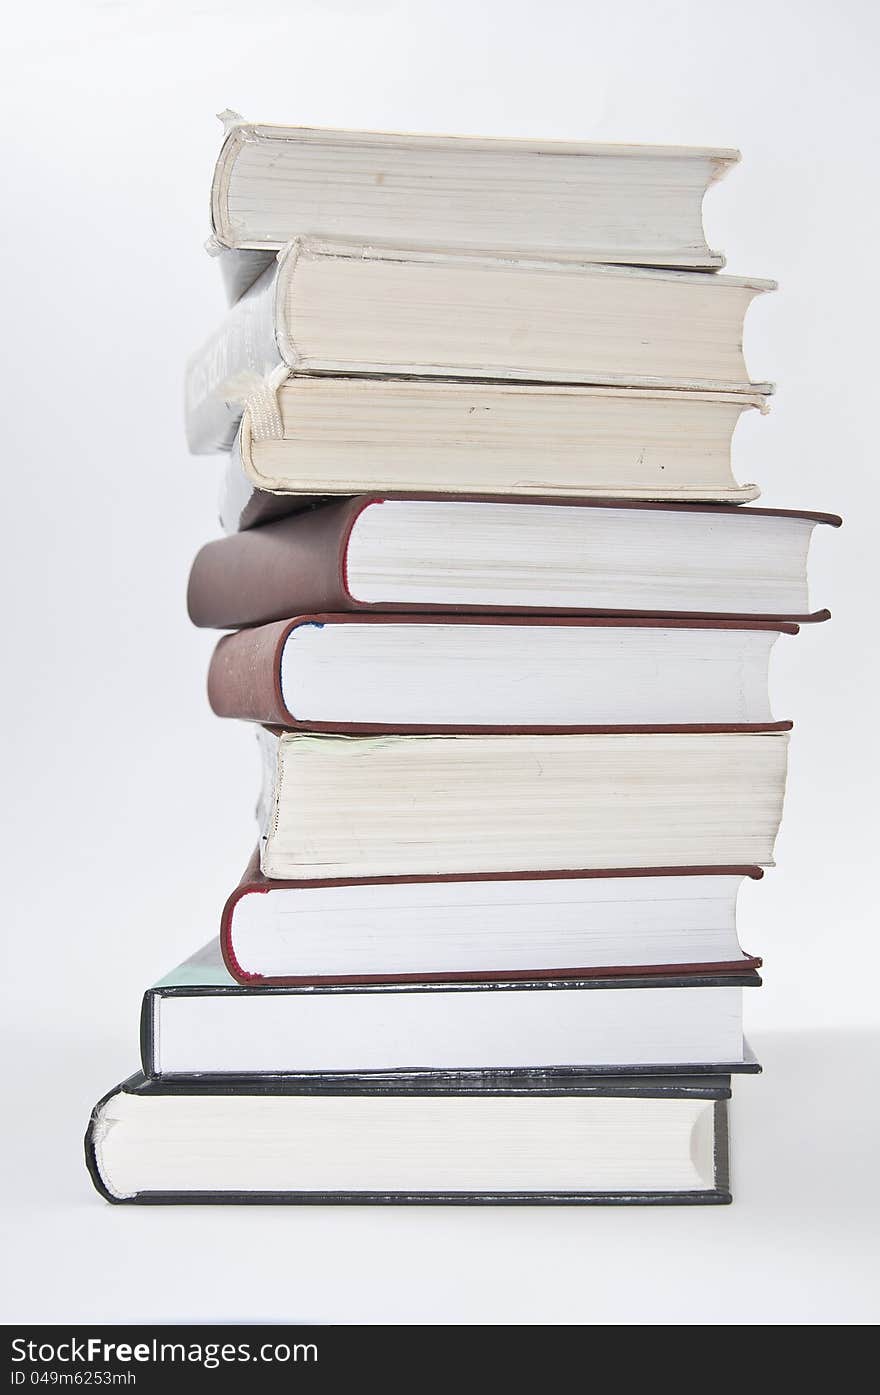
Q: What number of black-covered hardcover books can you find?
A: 2